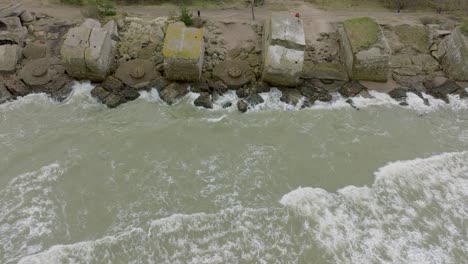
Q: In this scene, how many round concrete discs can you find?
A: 3